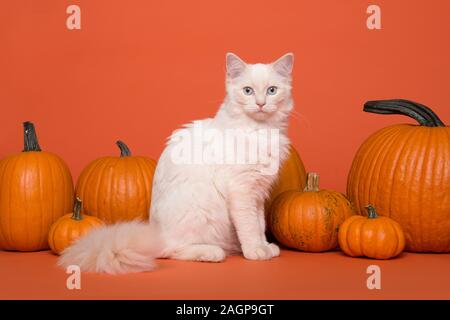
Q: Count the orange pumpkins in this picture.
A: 7